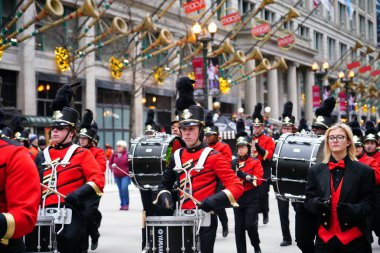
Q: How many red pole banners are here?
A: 3